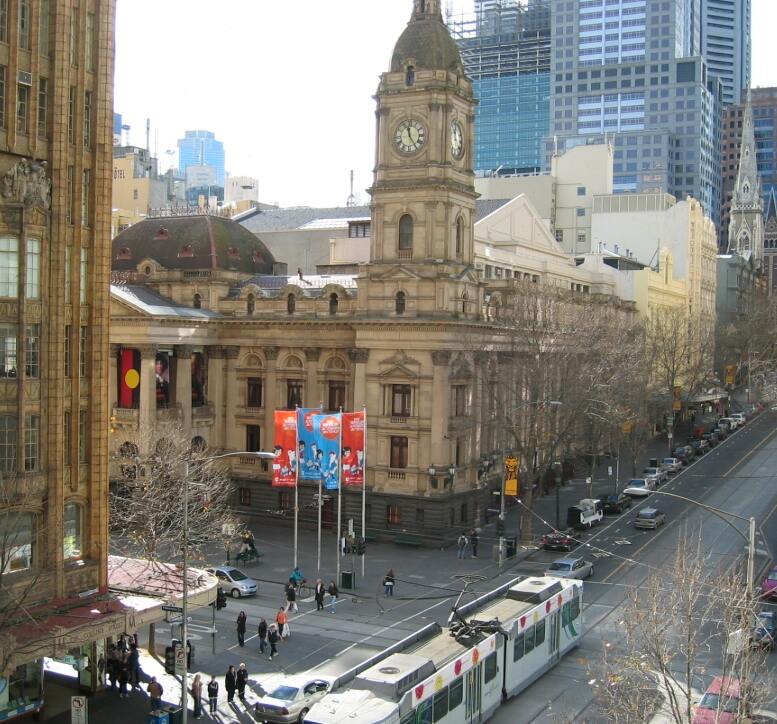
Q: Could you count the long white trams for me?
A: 1